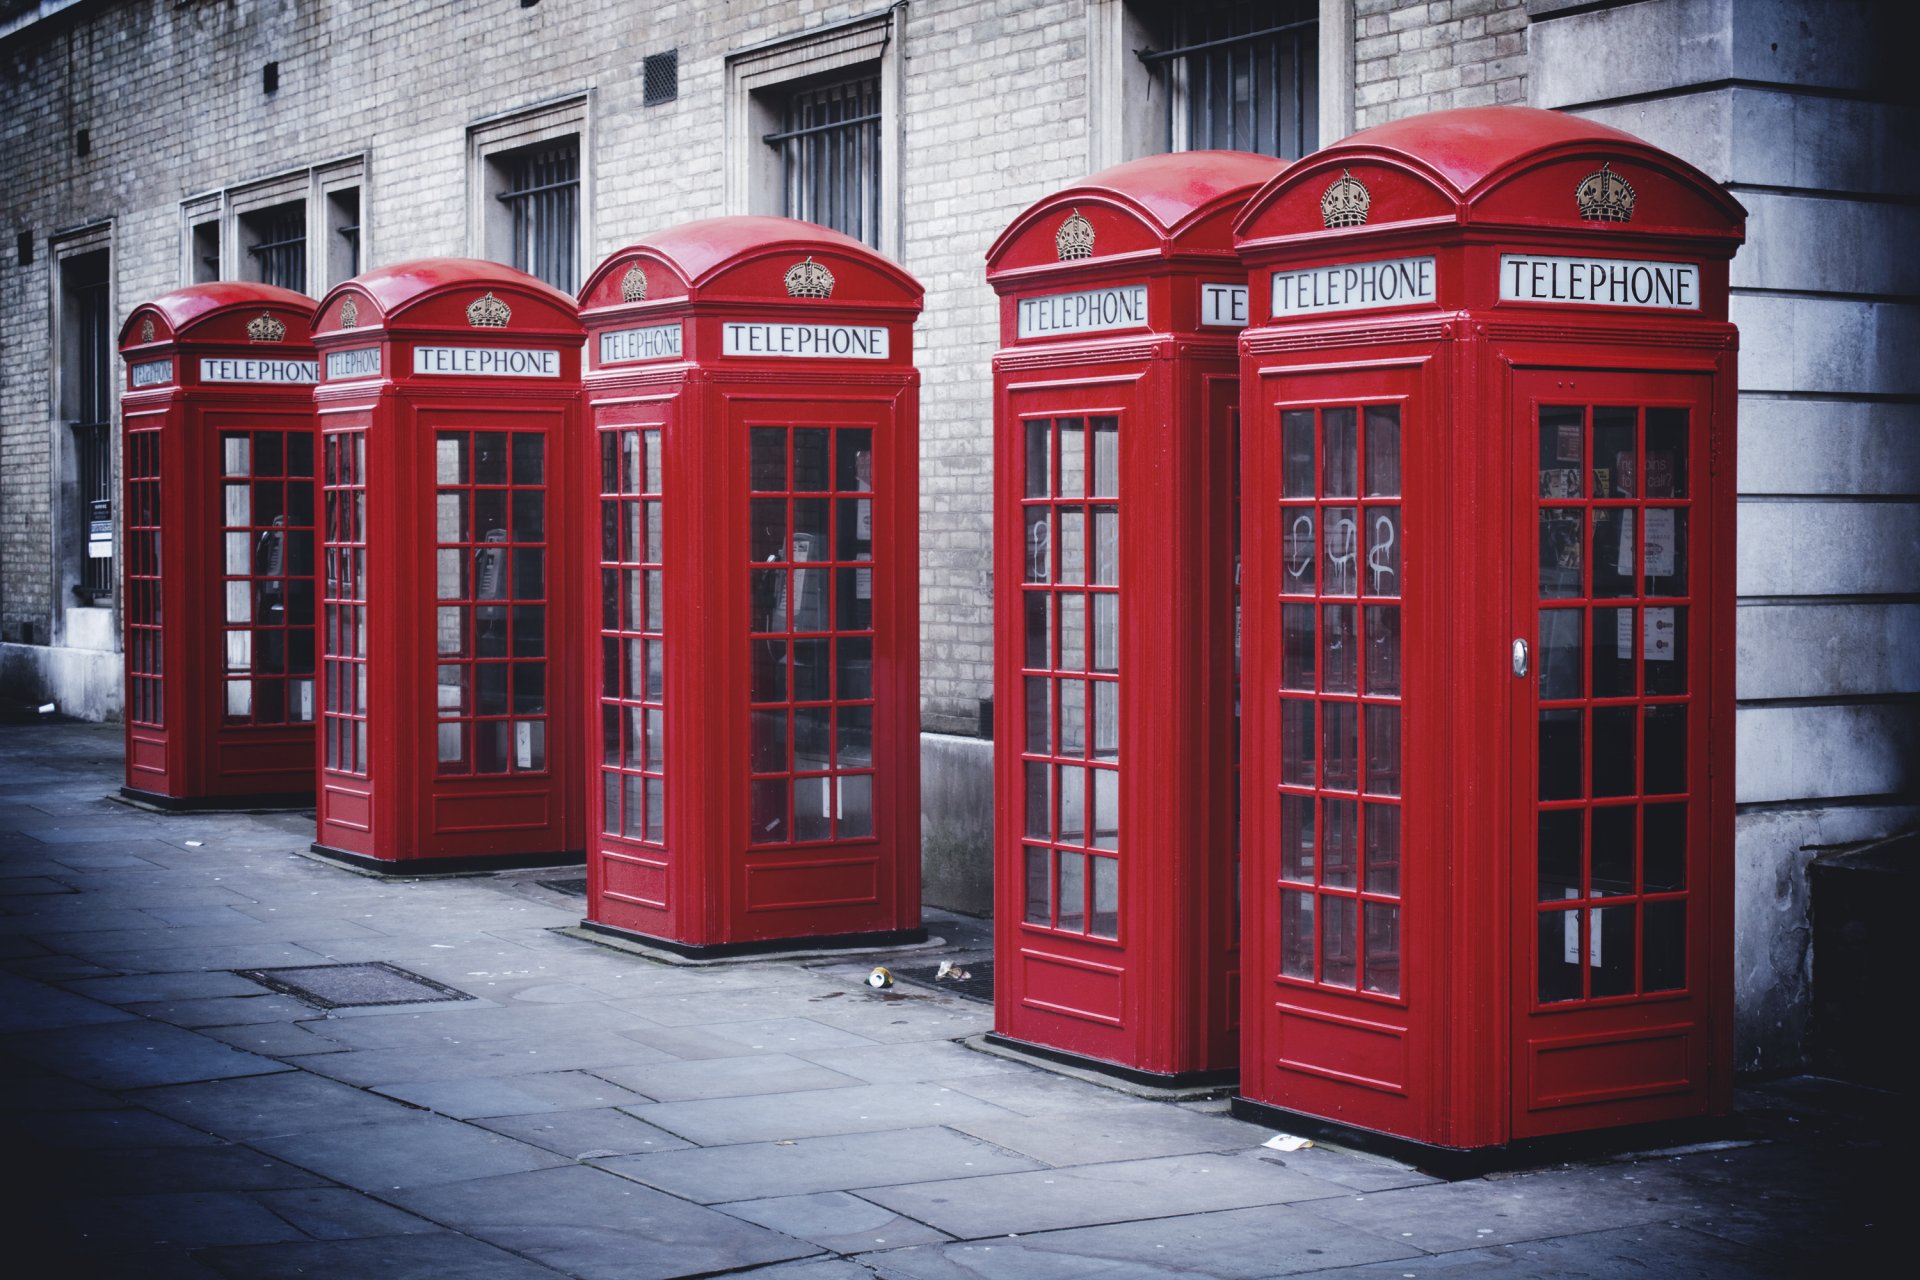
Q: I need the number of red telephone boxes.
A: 5